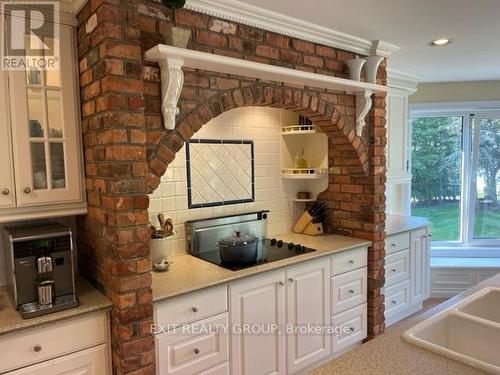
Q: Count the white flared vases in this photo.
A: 2